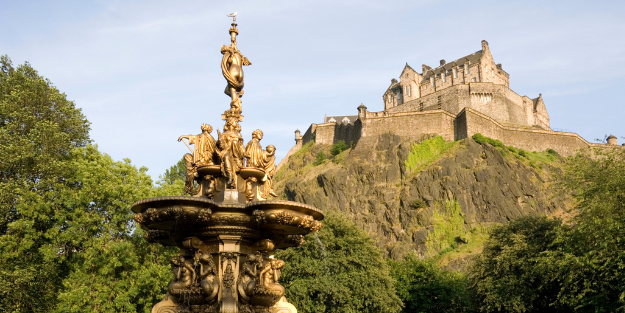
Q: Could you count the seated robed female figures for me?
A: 3